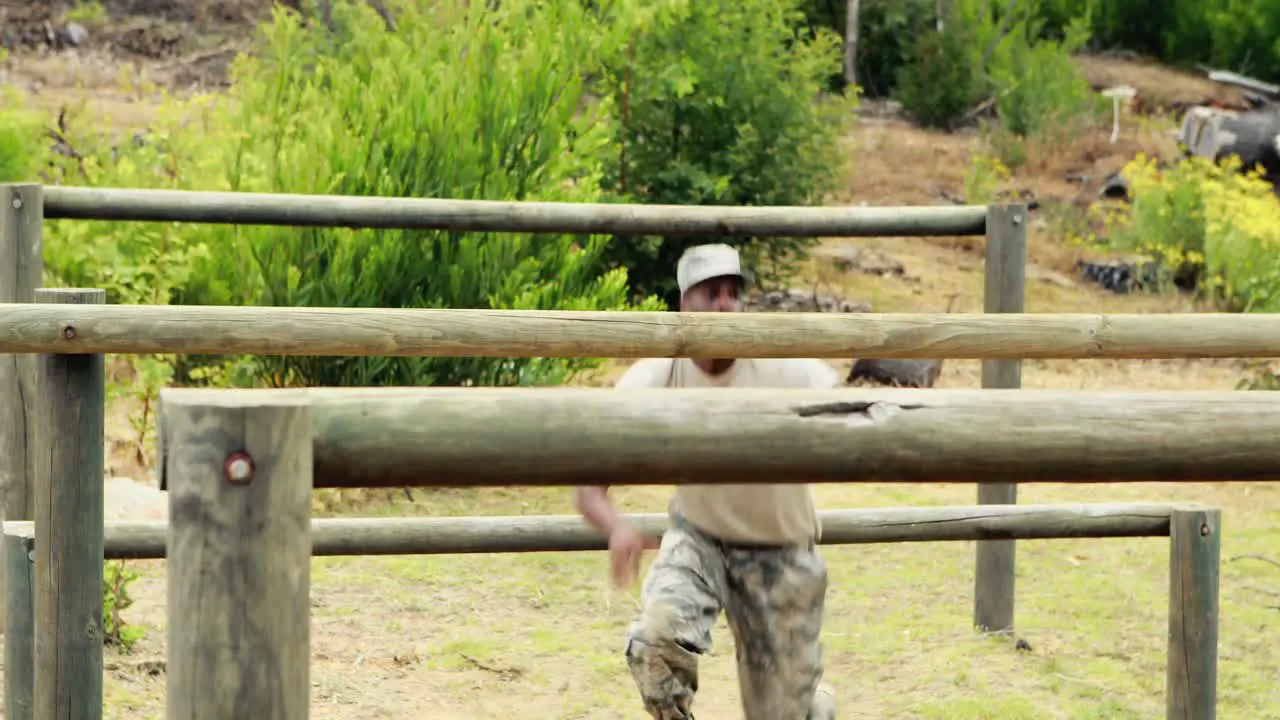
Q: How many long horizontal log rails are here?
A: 4